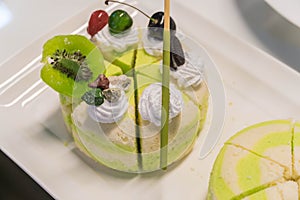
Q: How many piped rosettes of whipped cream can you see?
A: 5